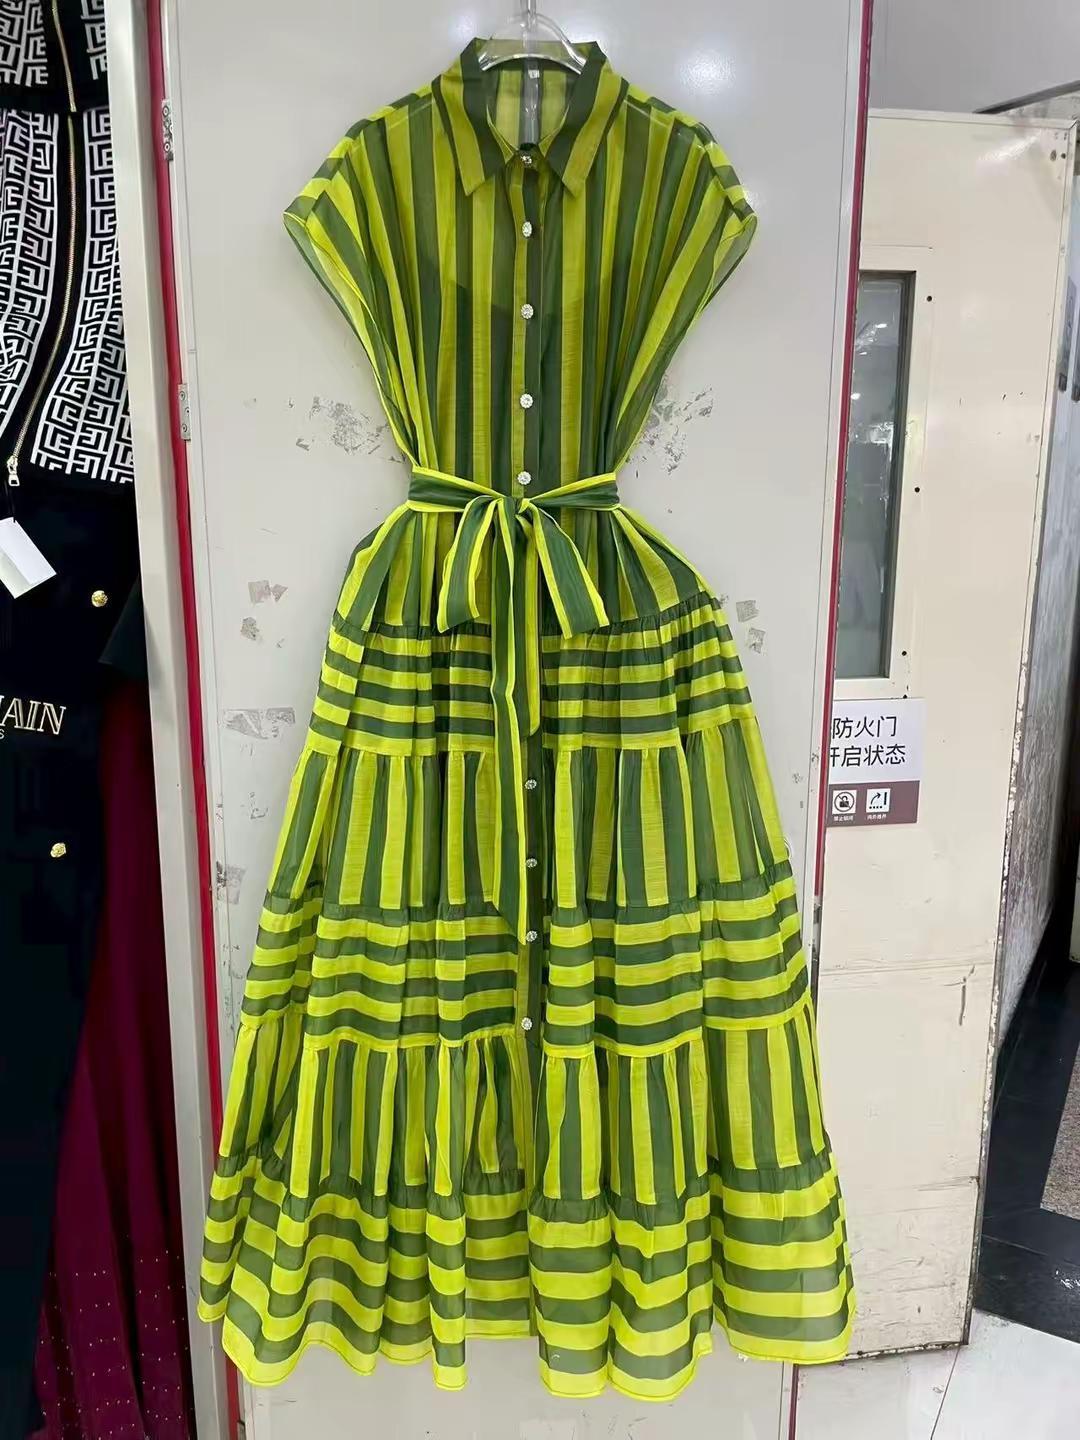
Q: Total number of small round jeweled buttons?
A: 9